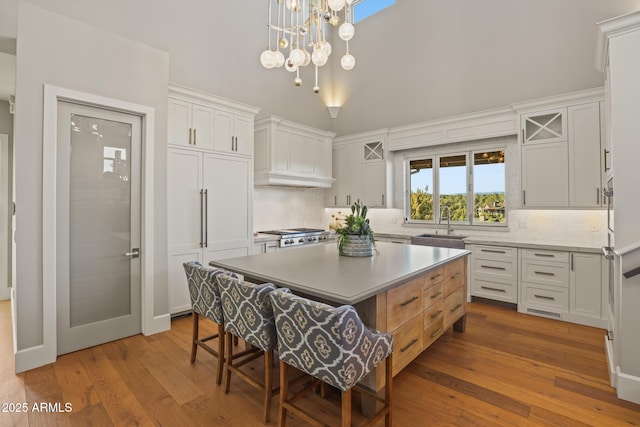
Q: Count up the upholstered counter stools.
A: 3